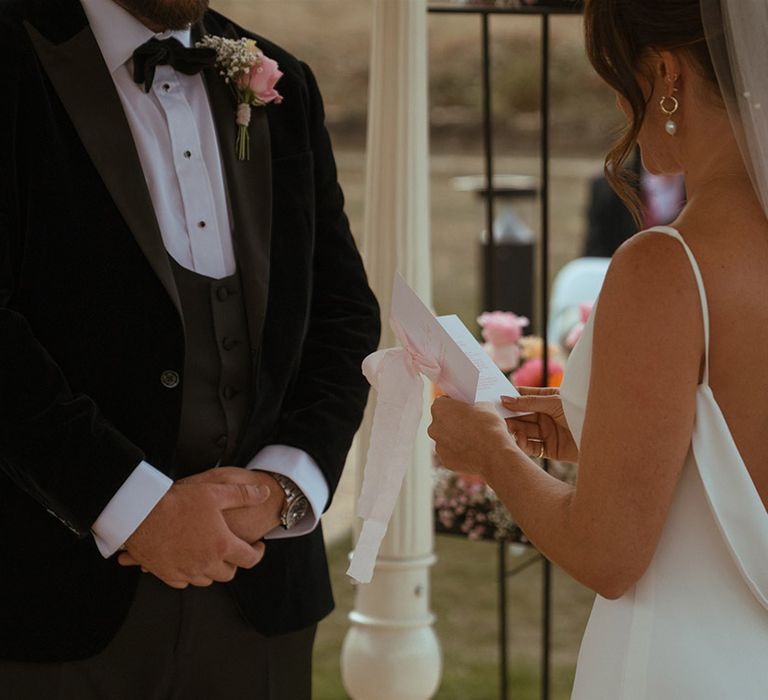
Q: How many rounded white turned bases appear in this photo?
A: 1